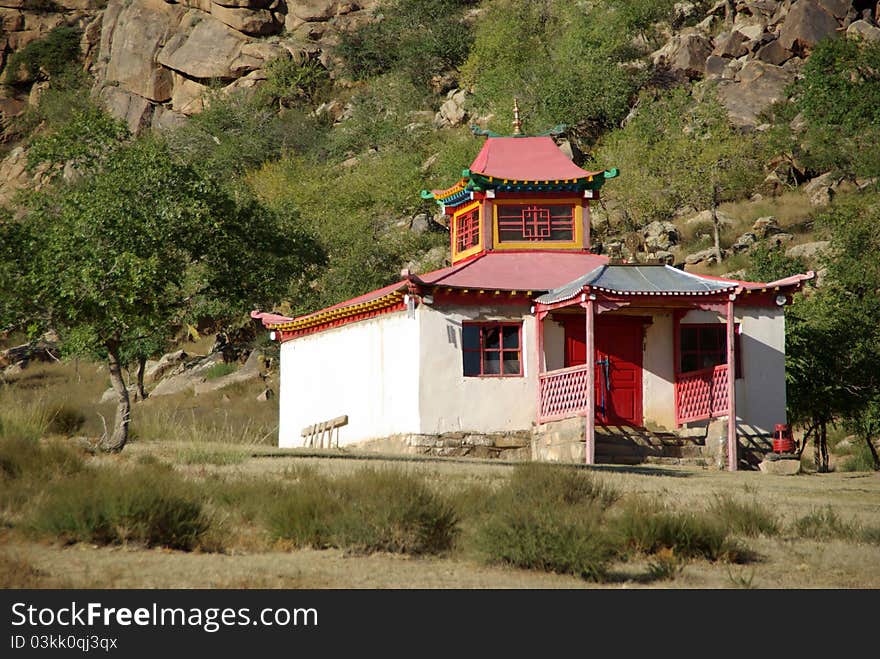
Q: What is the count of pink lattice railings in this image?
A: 2